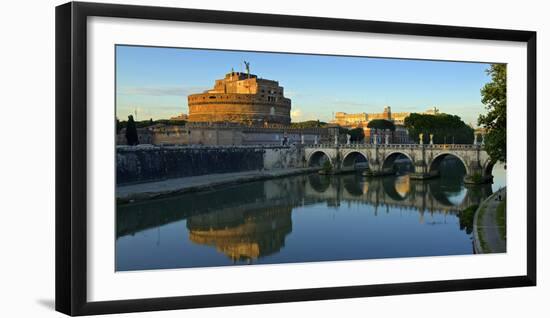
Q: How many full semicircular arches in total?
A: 4